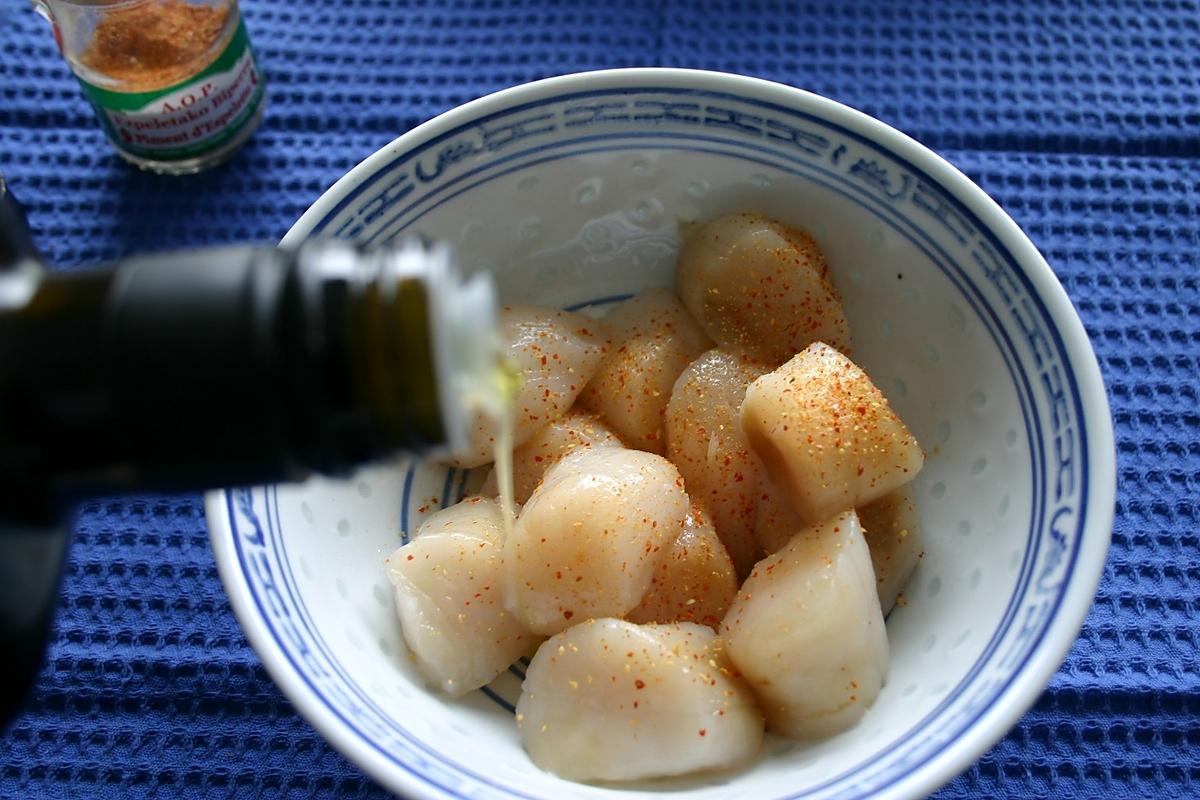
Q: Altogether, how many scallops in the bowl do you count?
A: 12